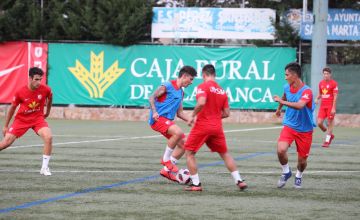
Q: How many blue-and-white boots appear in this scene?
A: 2